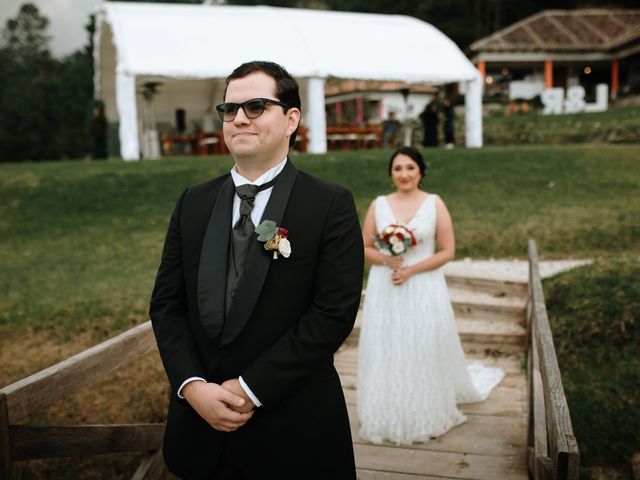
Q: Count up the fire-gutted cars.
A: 0